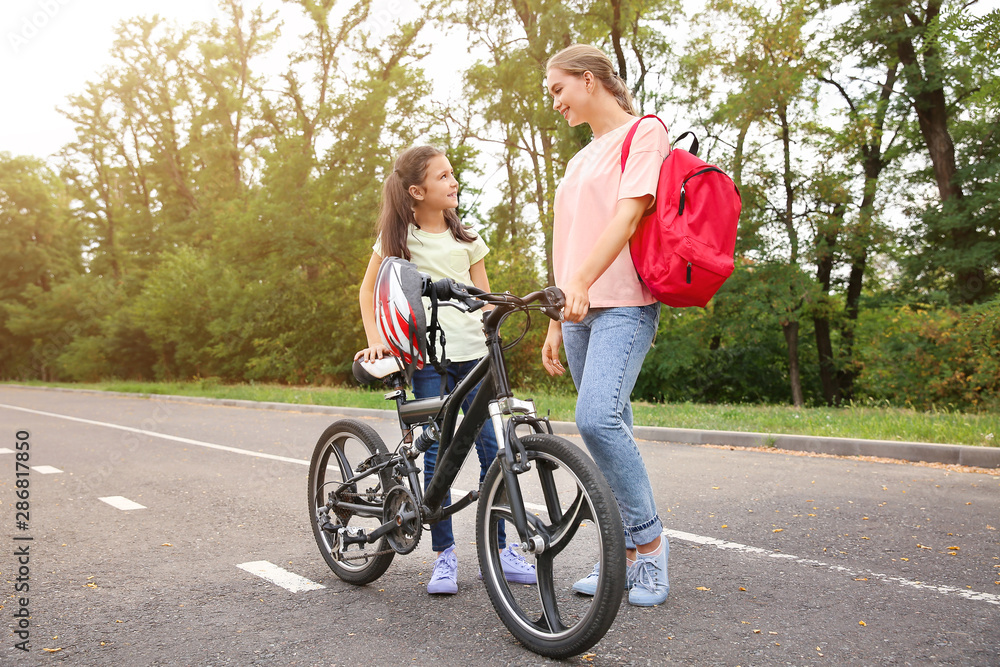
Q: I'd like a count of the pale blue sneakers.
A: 2